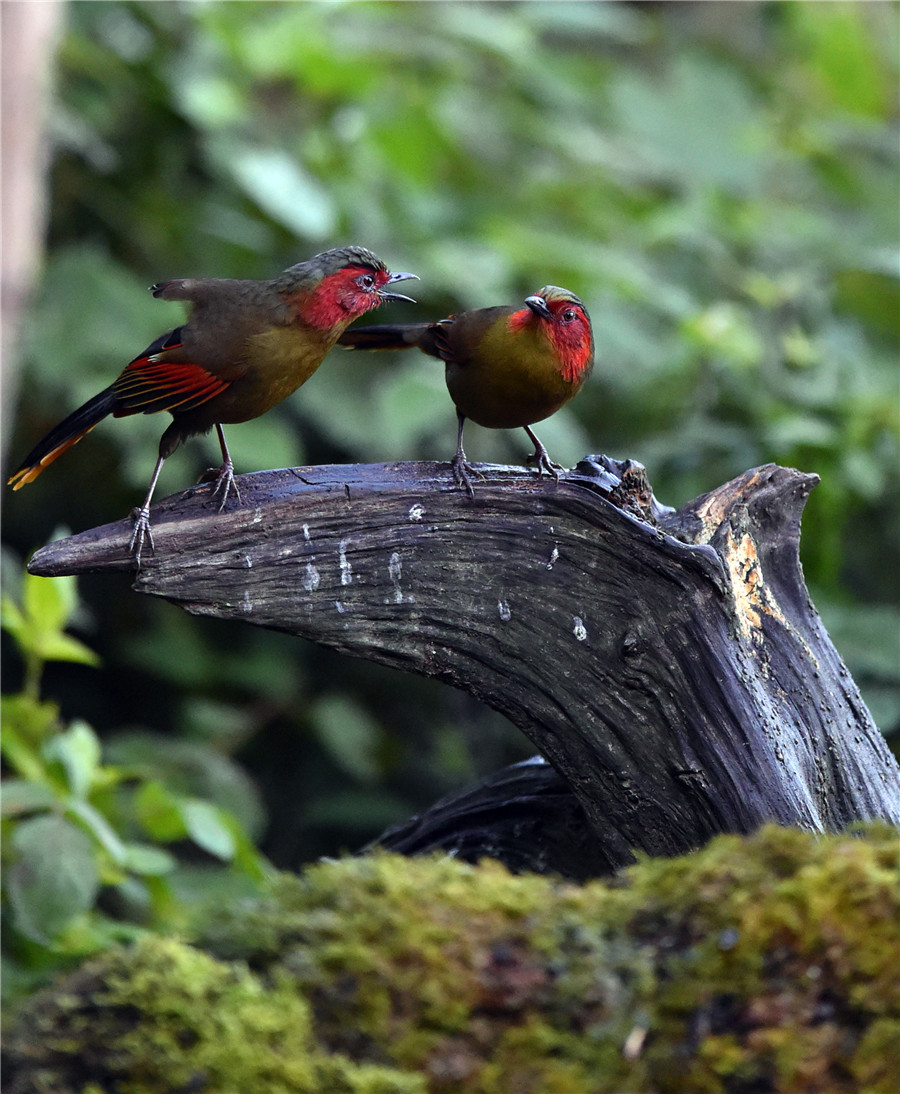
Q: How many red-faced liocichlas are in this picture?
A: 2